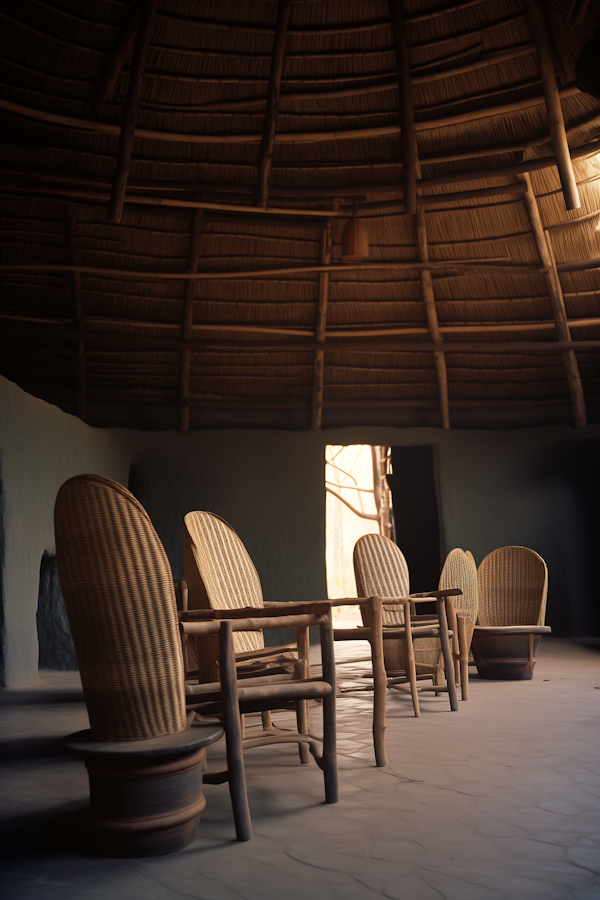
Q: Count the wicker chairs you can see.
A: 5